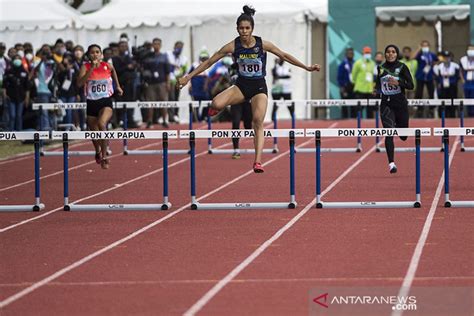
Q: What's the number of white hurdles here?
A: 11